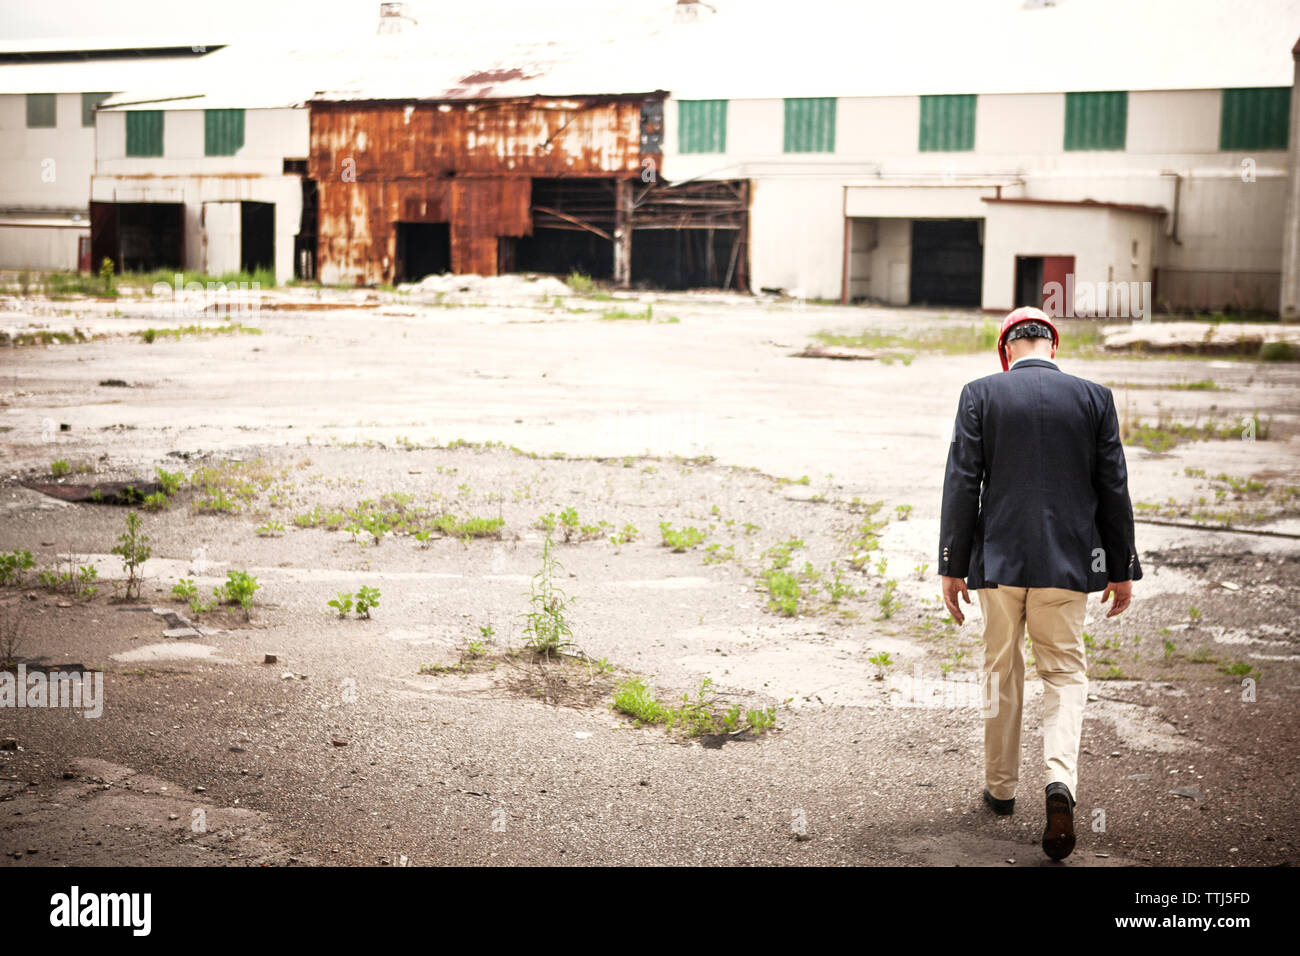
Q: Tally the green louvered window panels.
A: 9